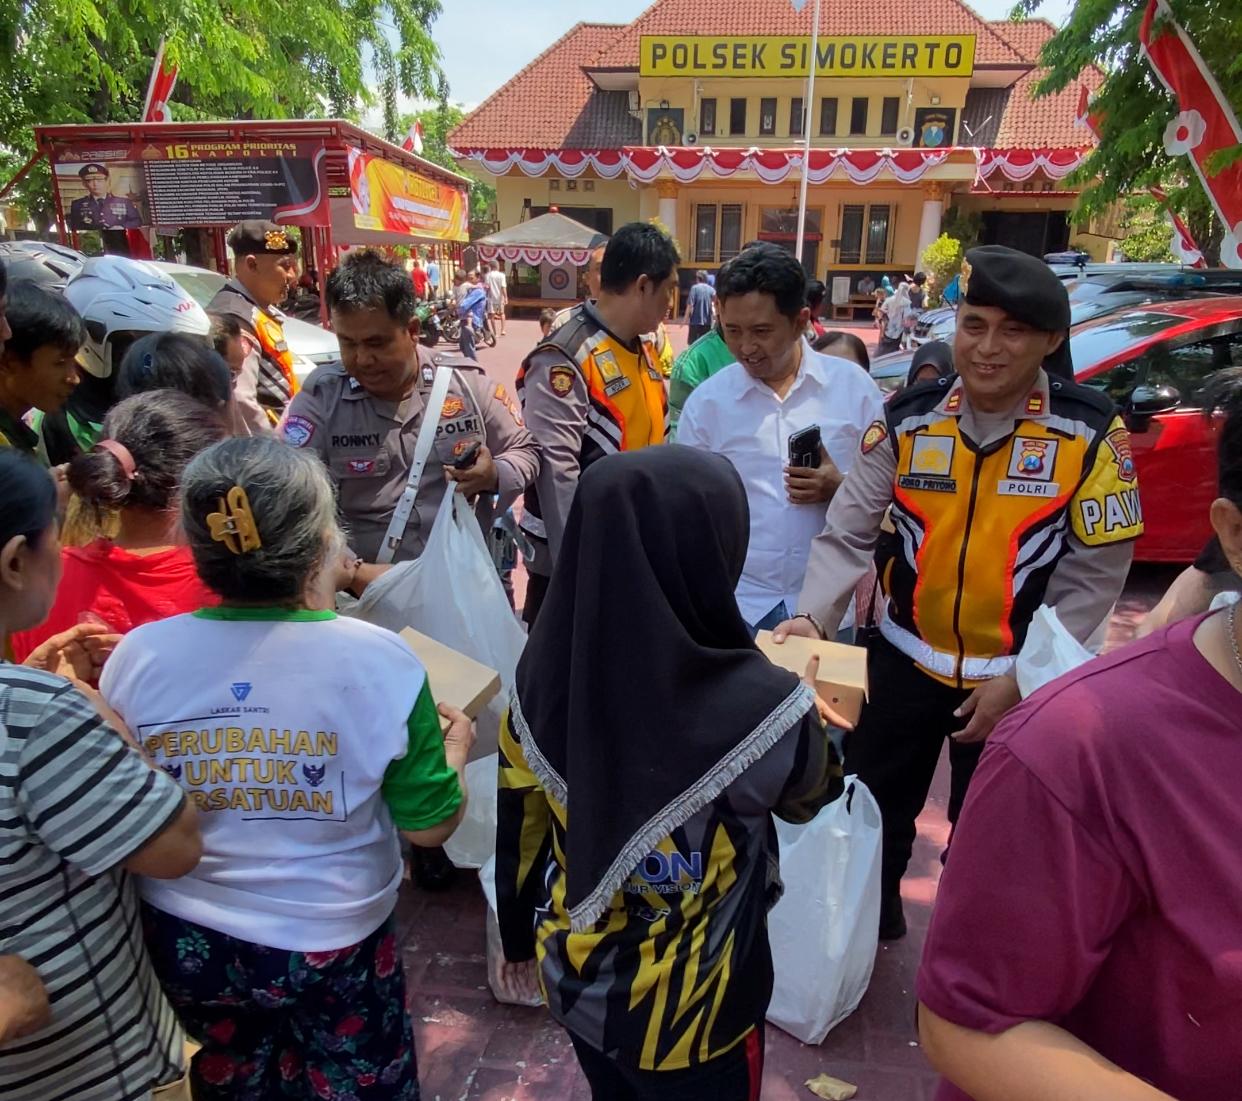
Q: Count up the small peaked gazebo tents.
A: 1